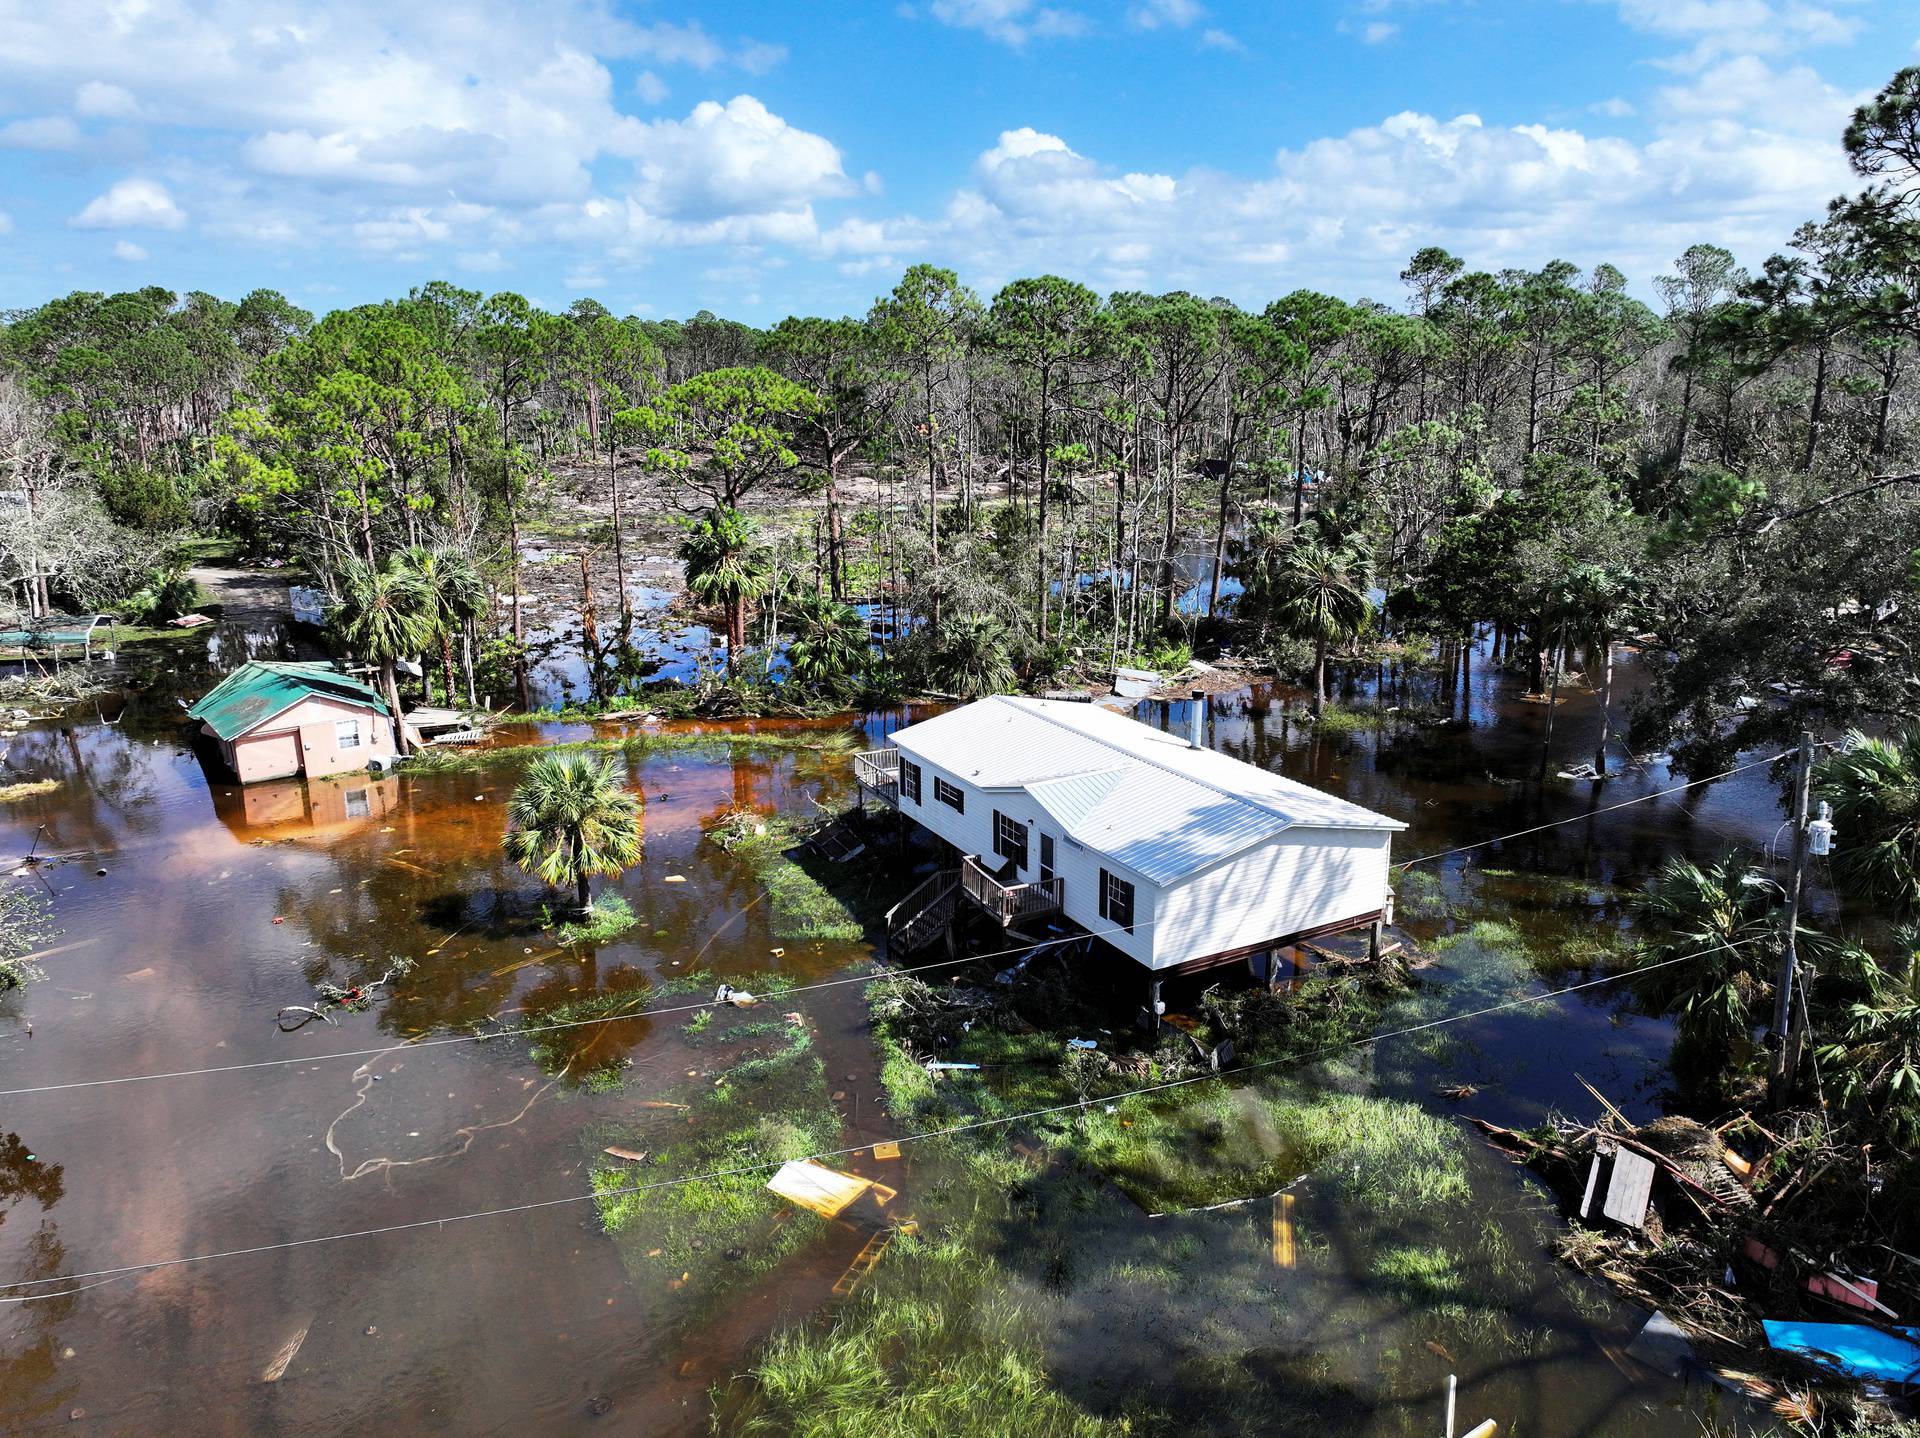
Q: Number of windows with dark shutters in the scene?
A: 4